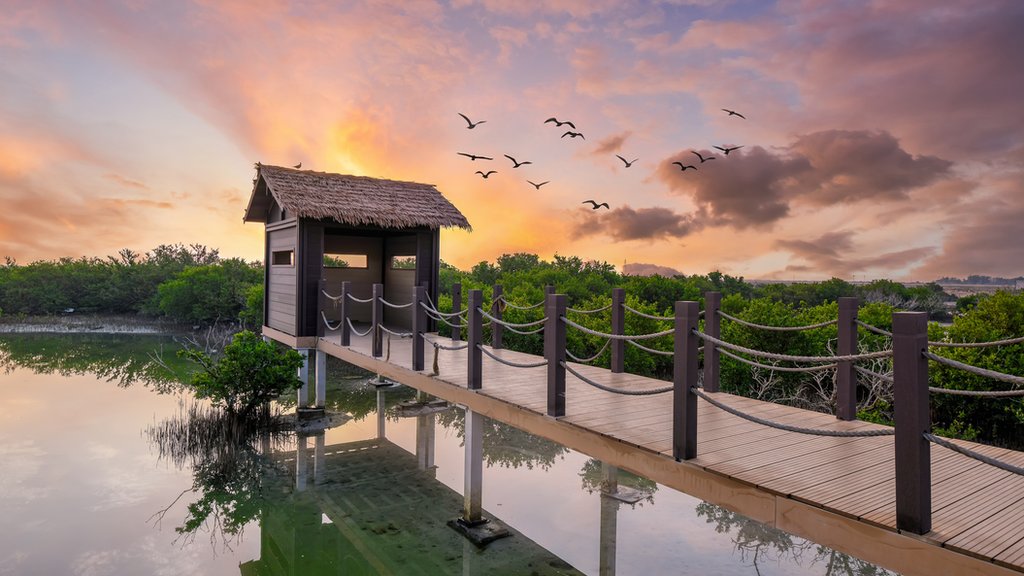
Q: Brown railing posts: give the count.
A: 15